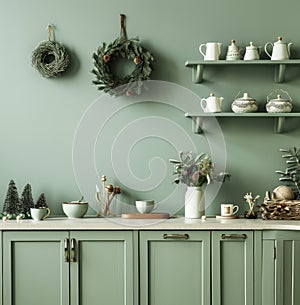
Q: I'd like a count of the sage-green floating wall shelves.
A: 2